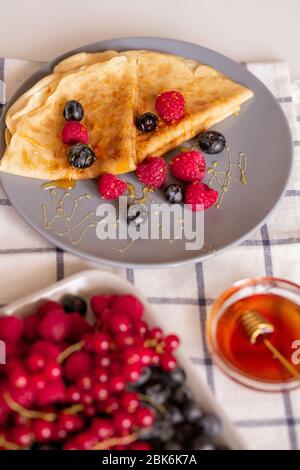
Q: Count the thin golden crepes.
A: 2